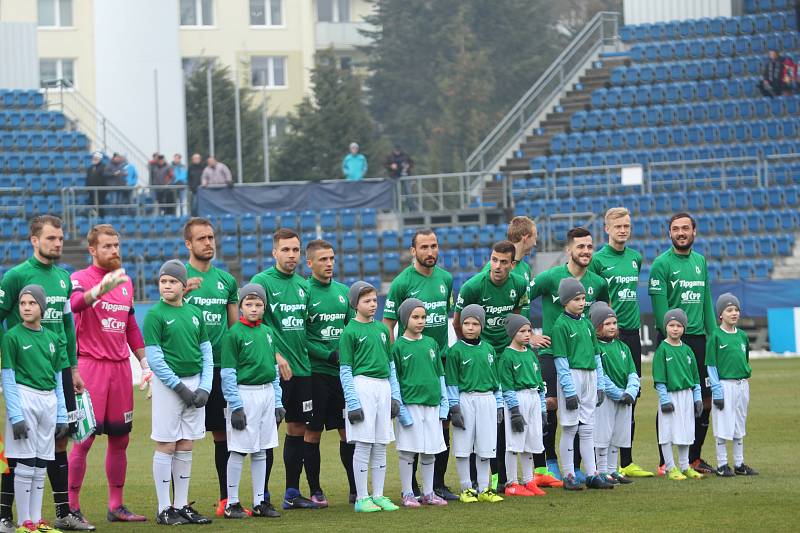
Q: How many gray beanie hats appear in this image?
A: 11